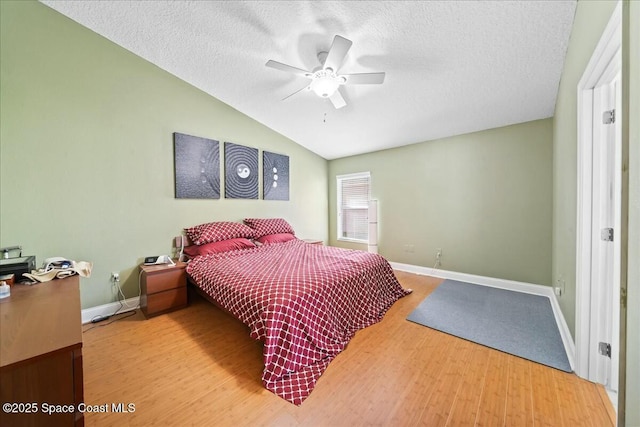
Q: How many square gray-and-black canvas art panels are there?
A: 3